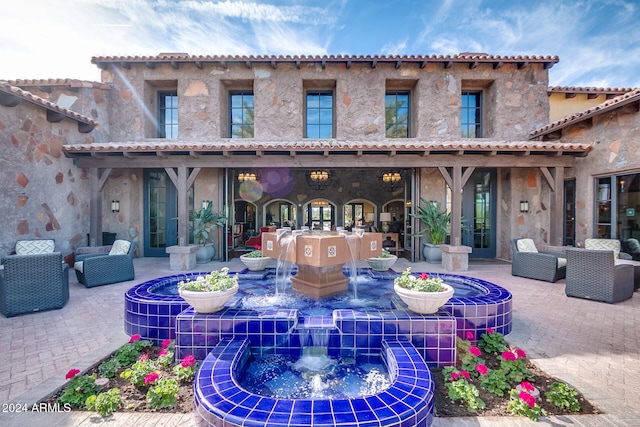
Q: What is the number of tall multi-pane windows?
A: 5